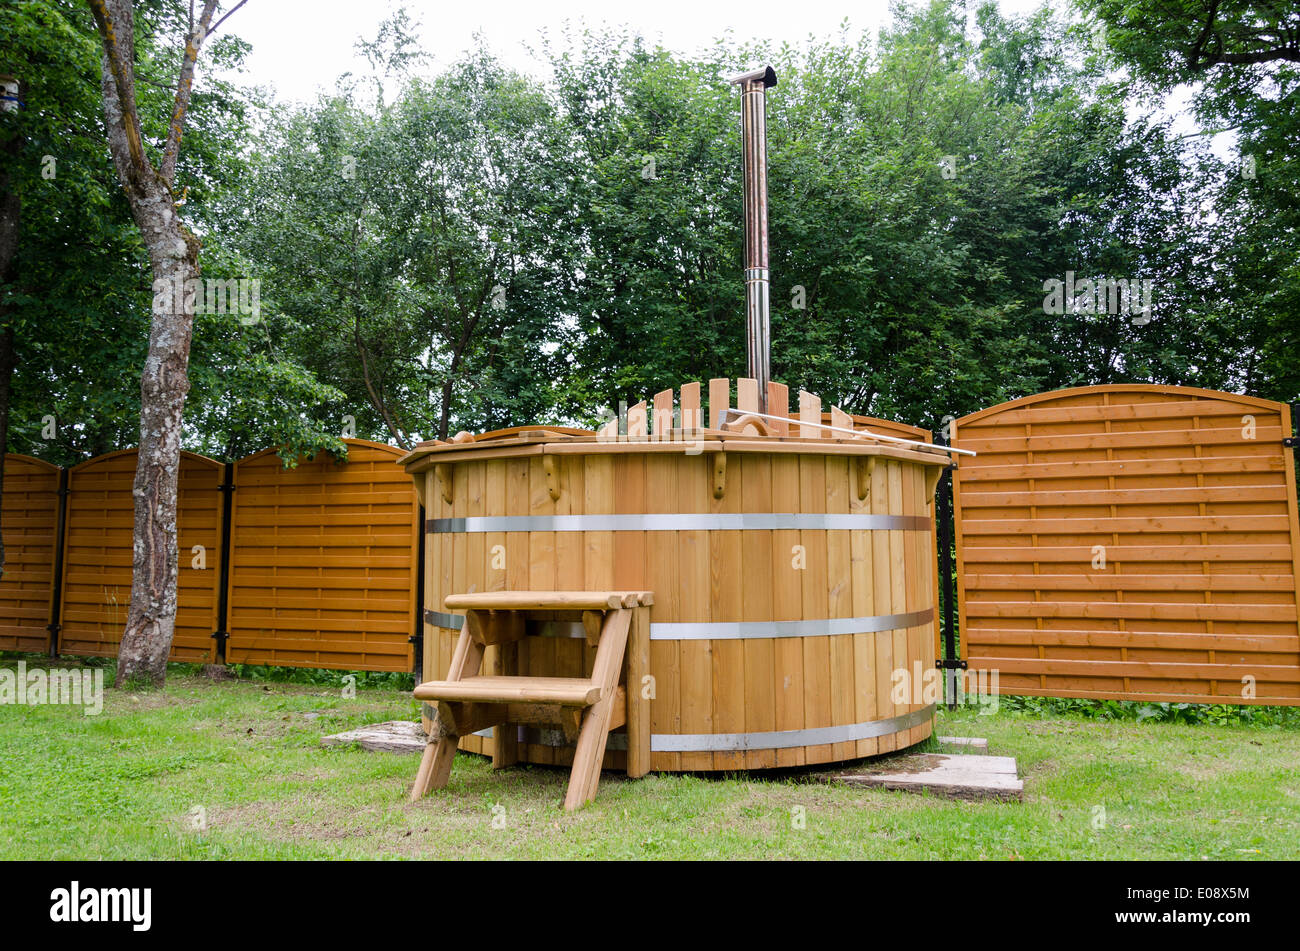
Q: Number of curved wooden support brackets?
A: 6